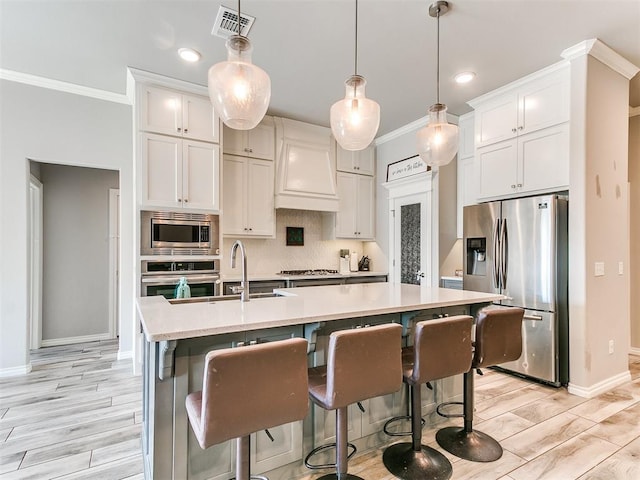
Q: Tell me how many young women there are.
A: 0